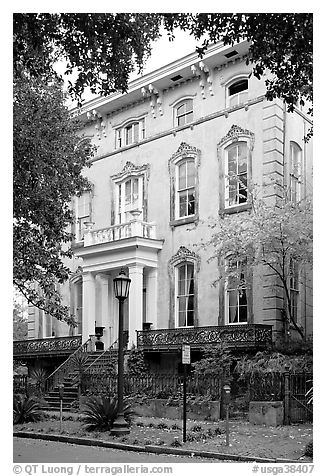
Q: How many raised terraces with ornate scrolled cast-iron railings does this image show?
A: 2